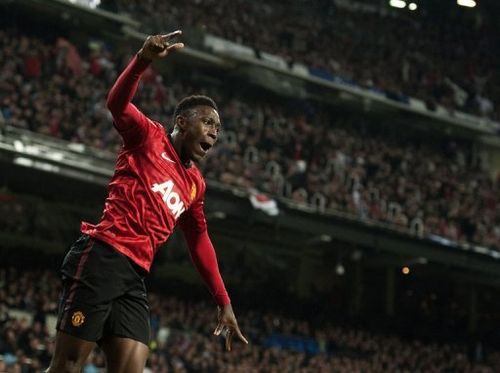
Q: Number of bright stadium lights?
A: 3